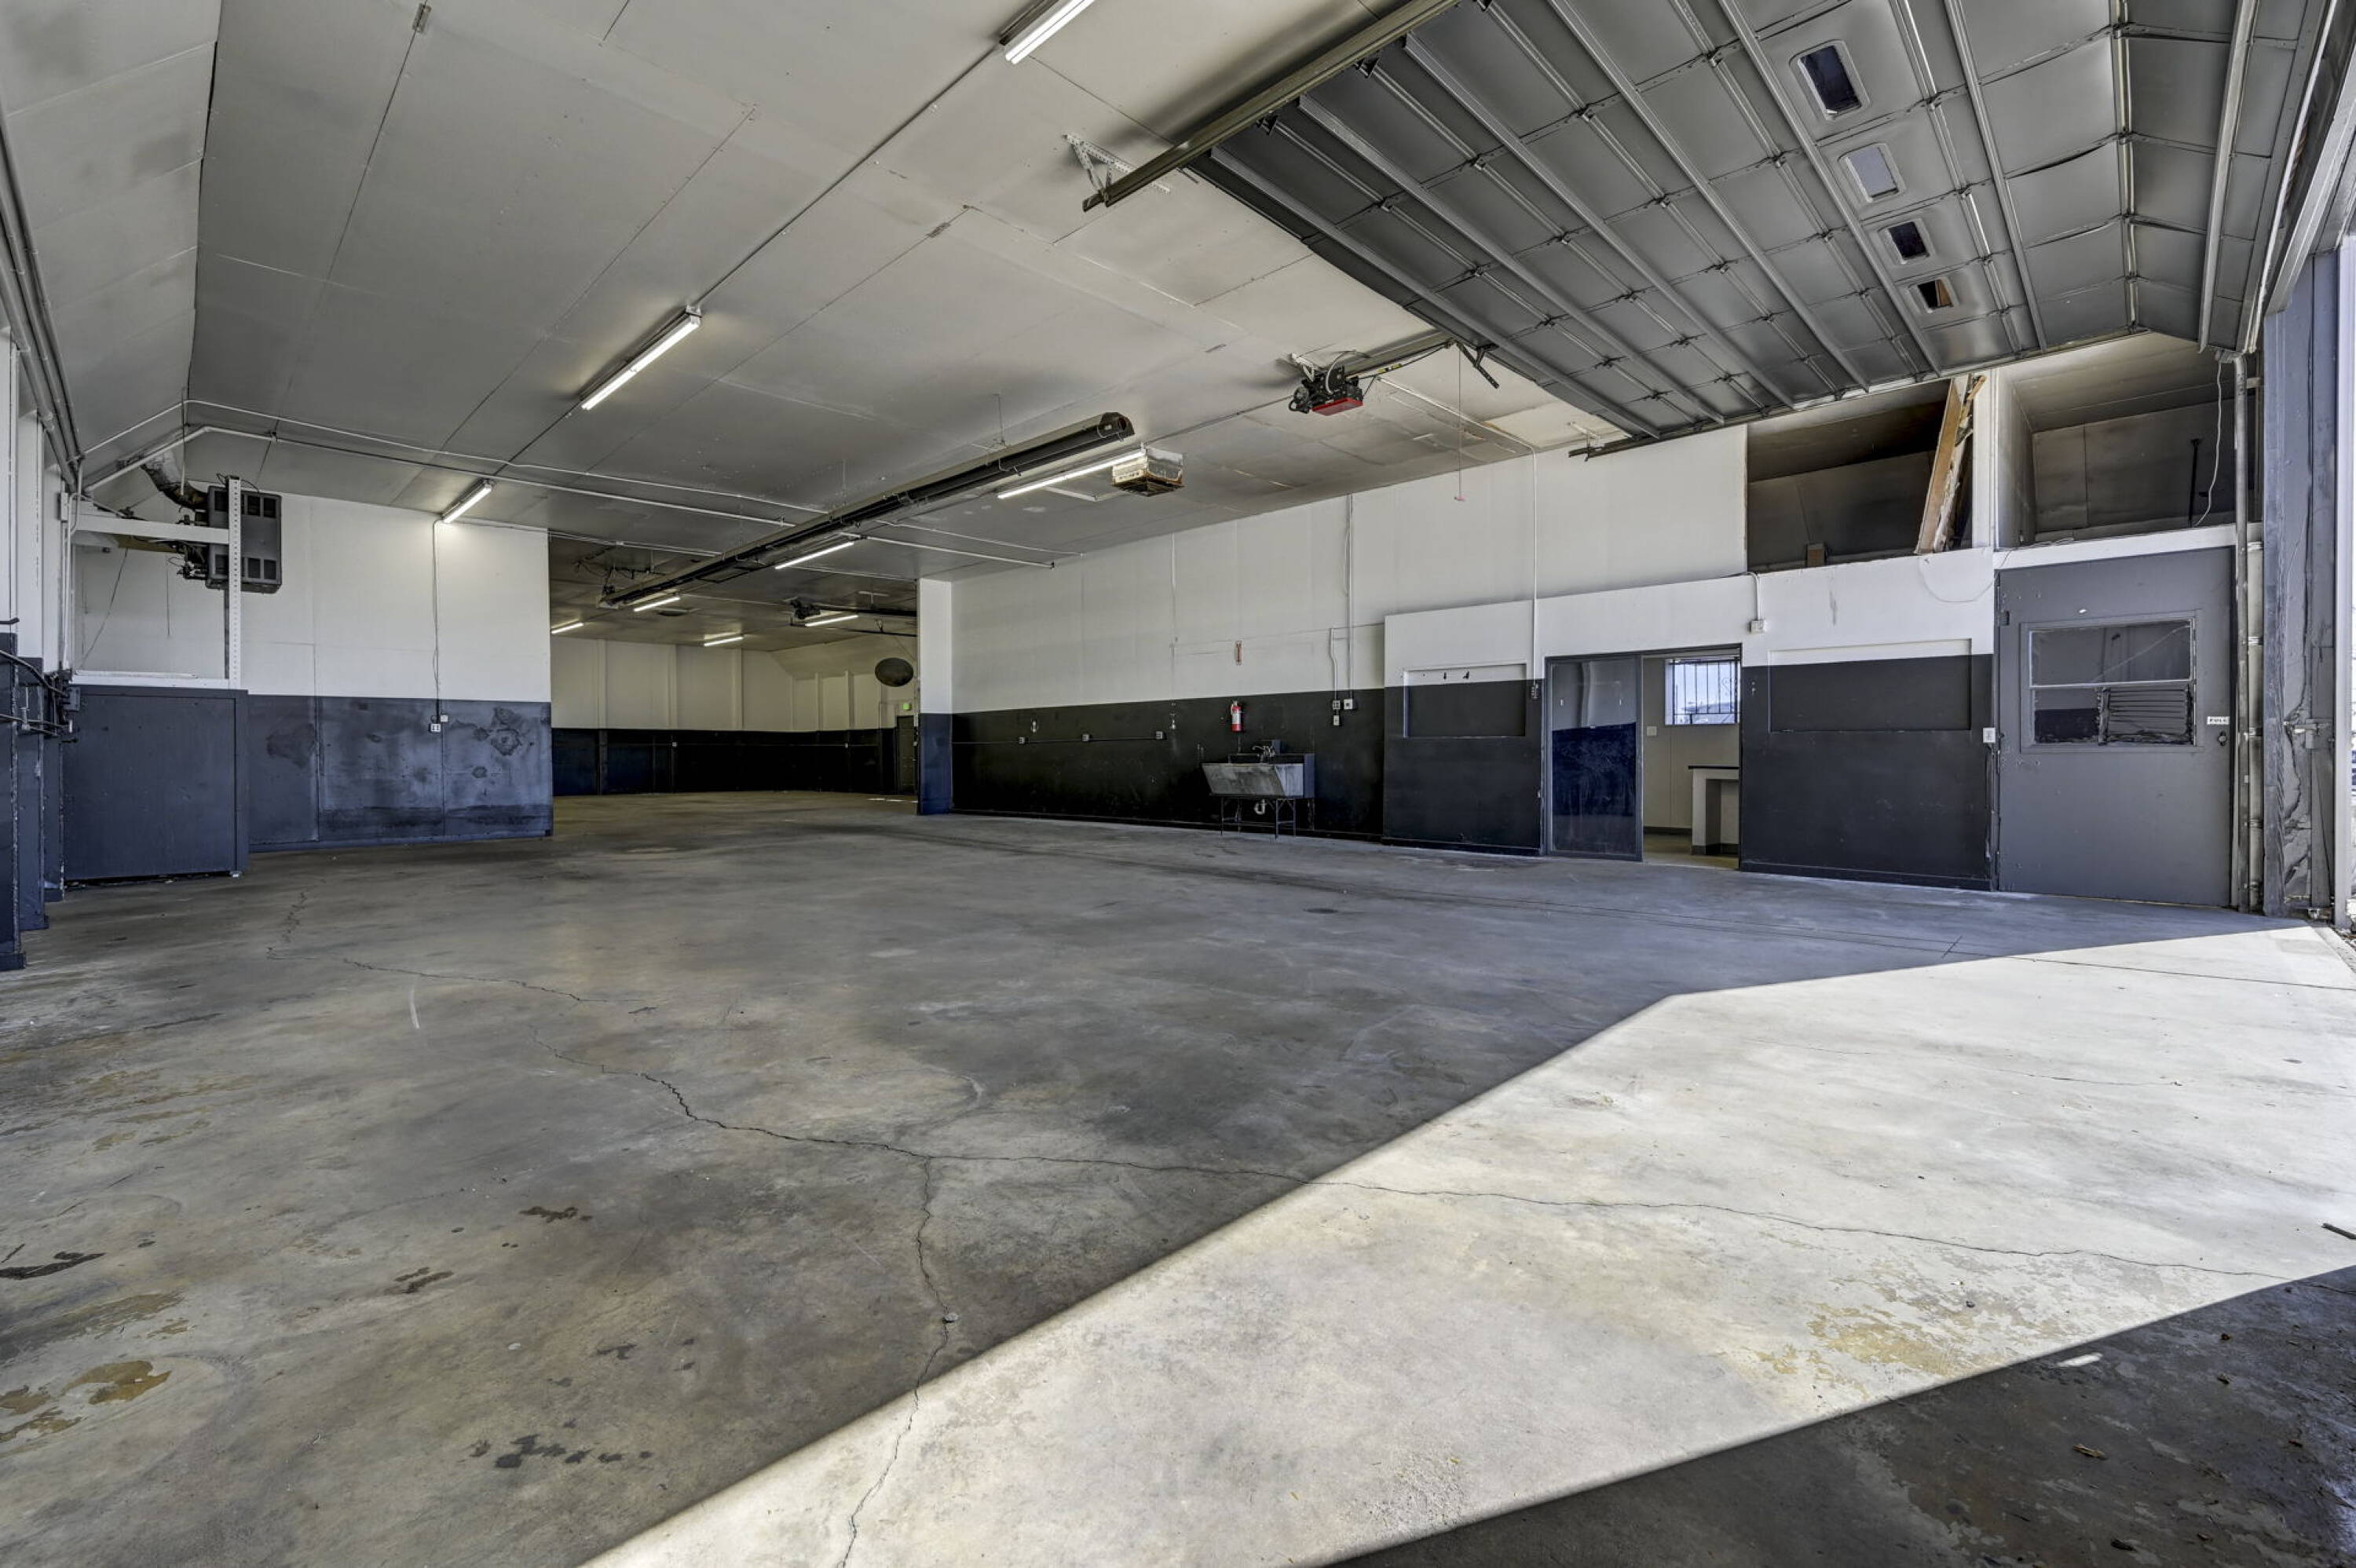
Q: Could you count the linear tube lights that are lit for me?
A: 9